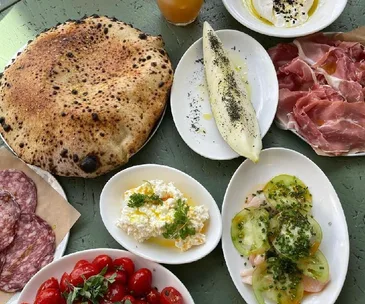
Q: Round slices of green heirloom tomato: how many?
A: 5